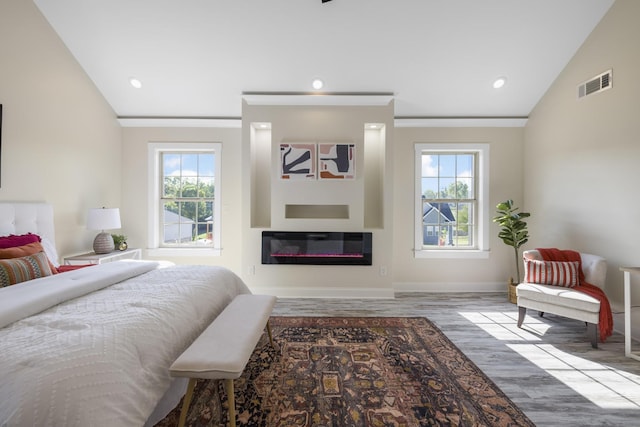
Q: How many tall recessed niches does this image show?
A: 2